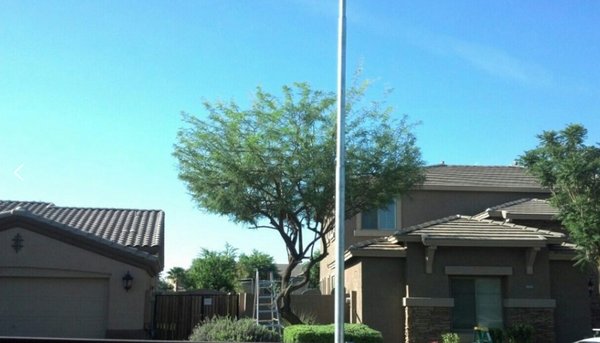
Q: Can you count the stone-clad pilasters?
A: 2